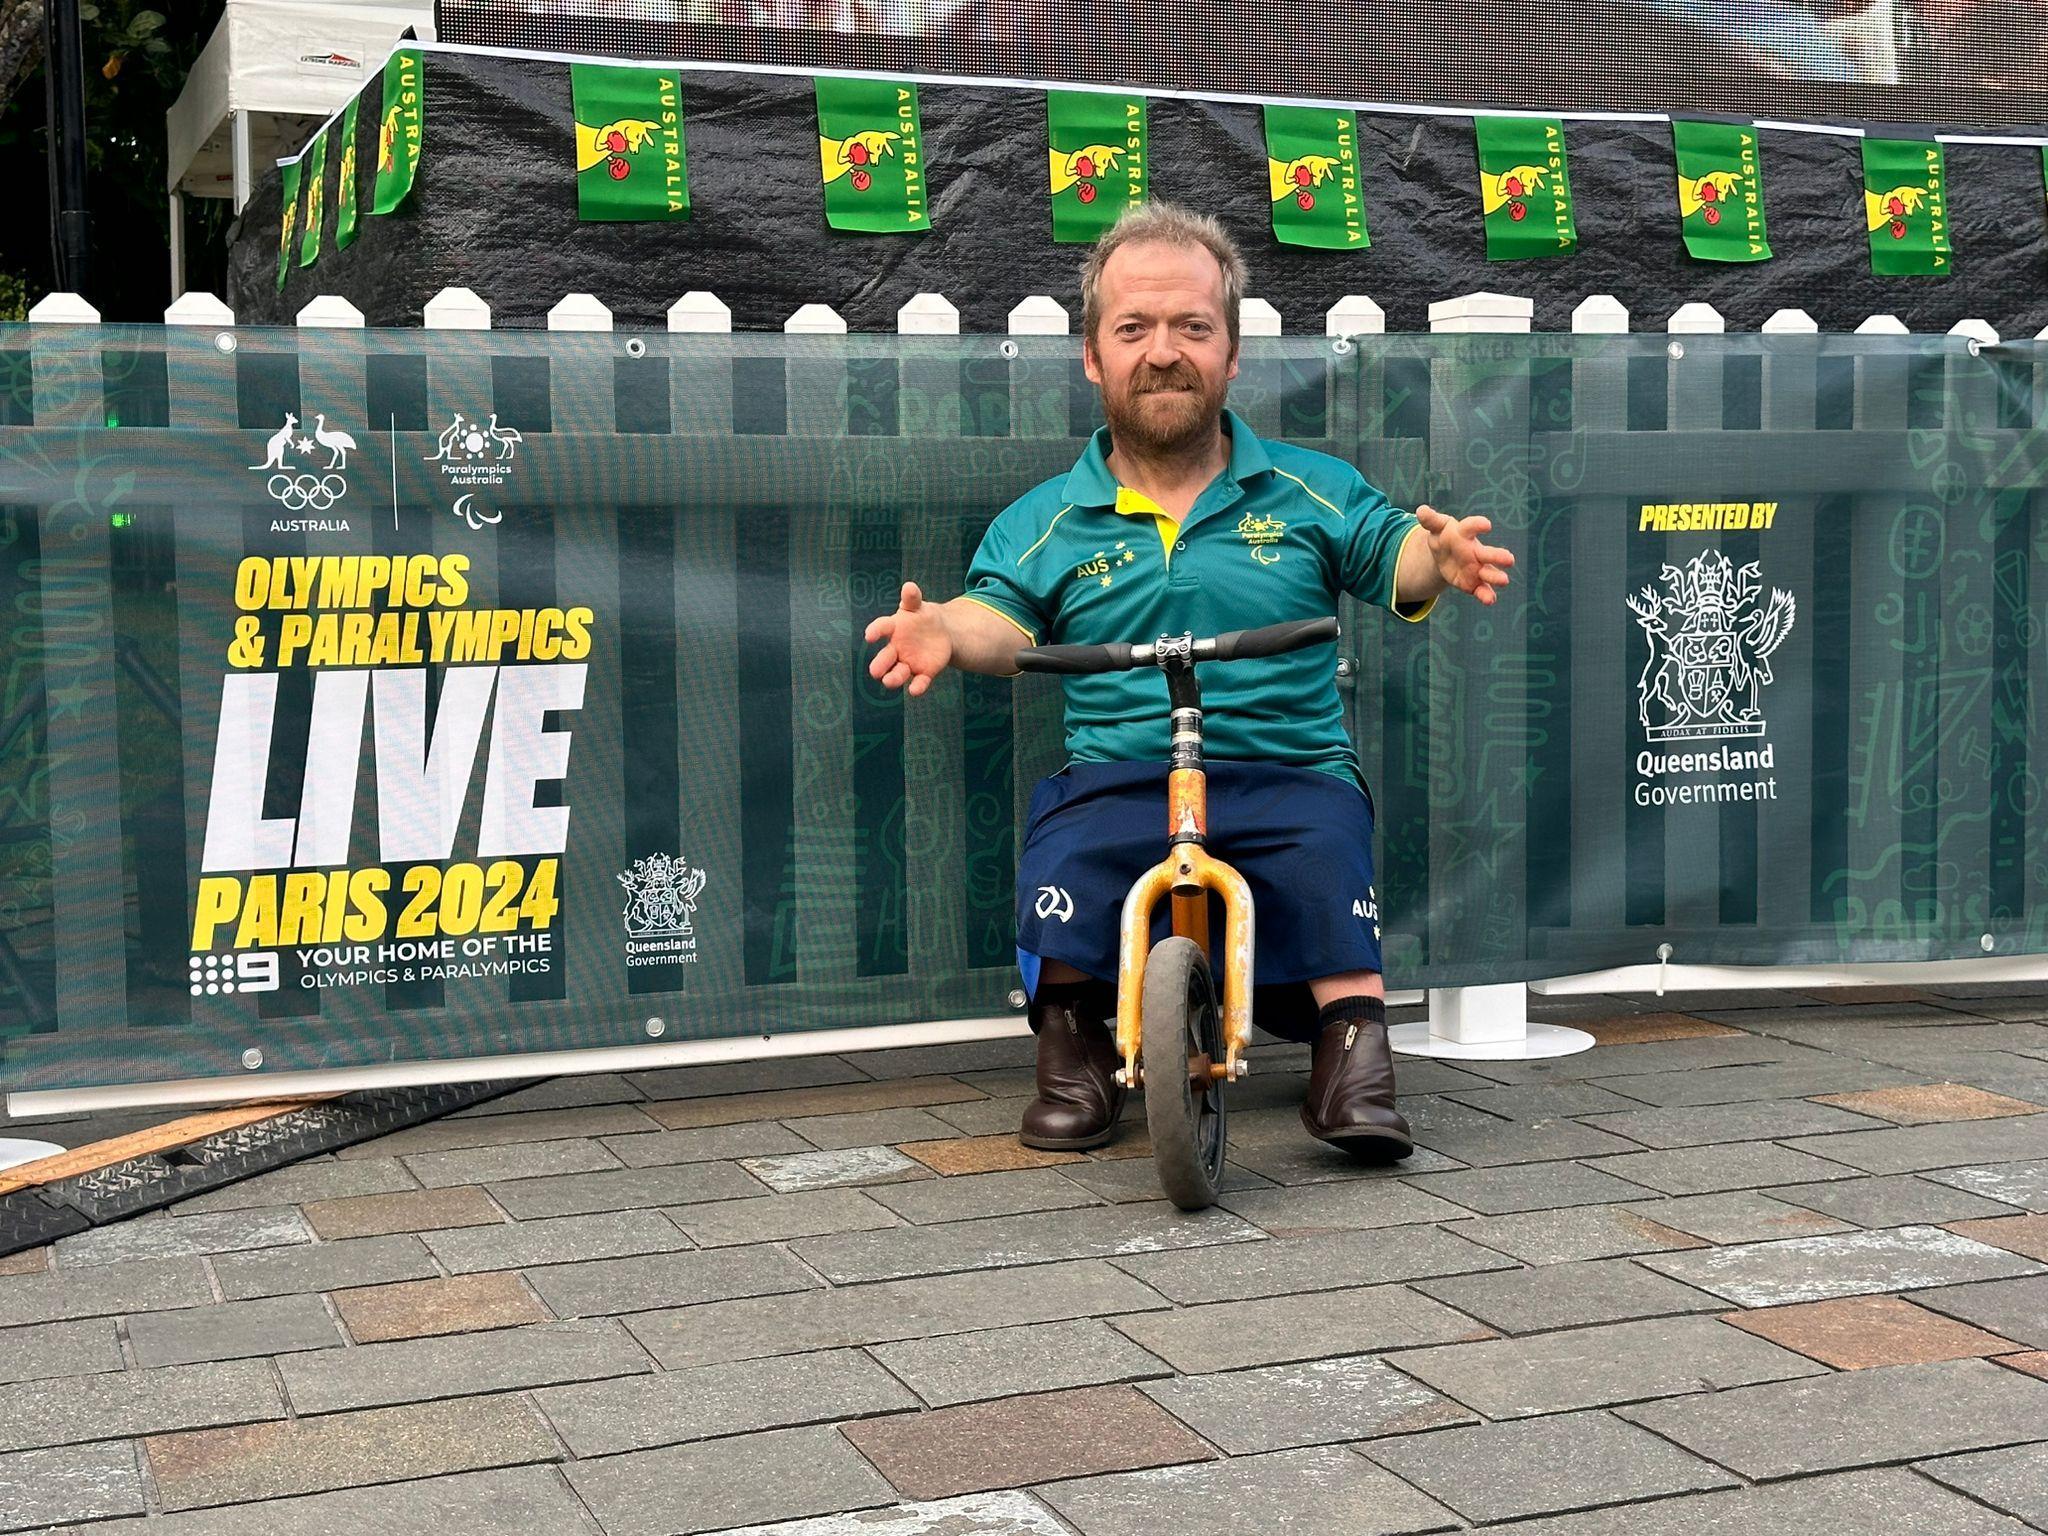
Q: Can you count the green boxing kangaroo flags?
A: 11